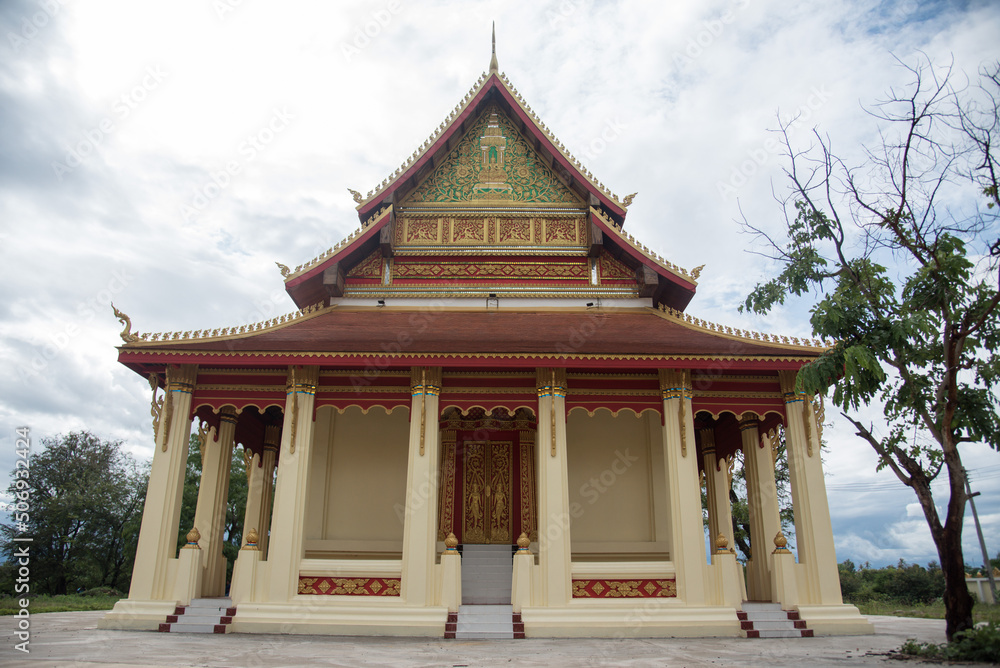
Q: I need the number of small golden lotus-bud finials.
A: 6